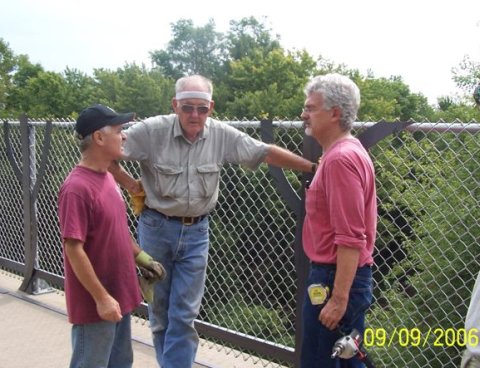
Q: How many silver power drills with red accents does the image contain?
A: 1